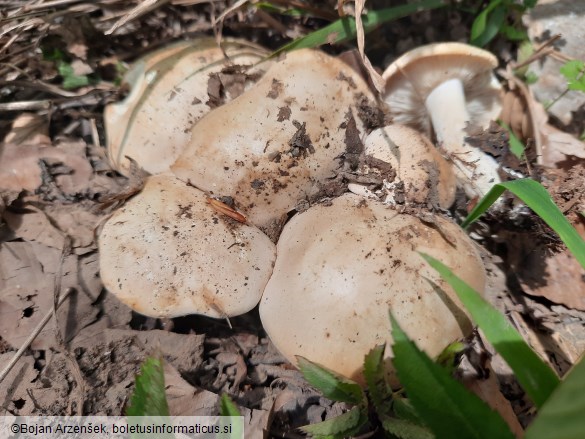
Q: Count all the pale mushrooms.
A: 6